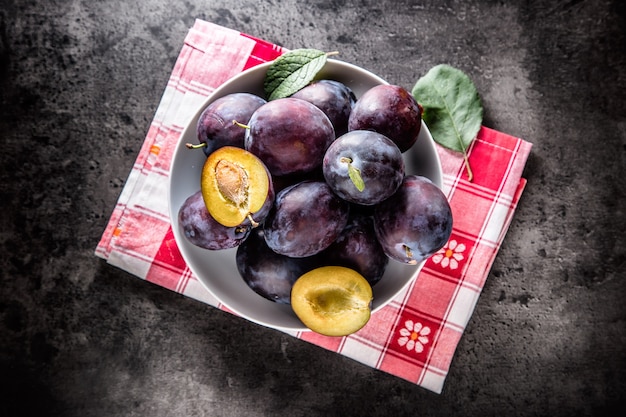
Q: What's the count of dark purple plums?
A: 10